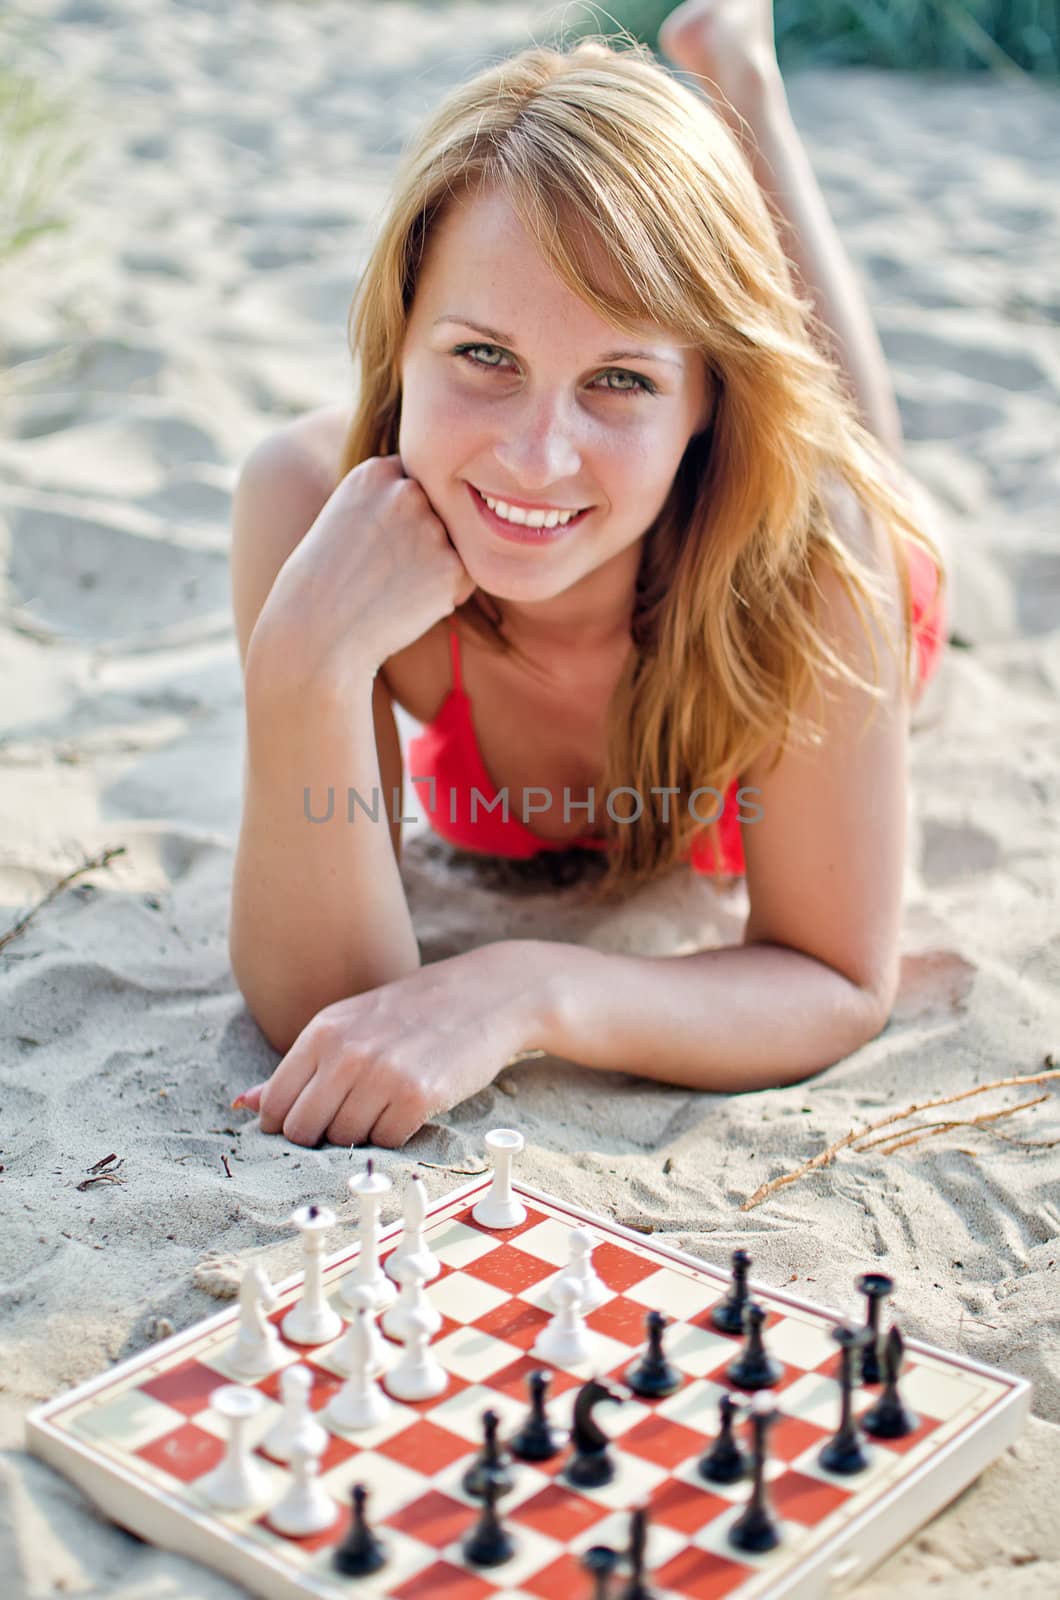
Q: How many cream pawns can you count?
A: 7